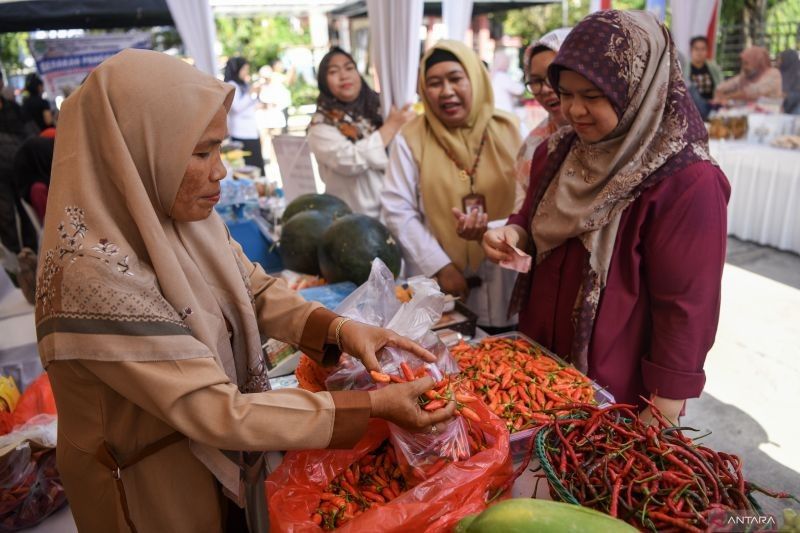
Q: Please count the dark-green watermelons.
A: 3